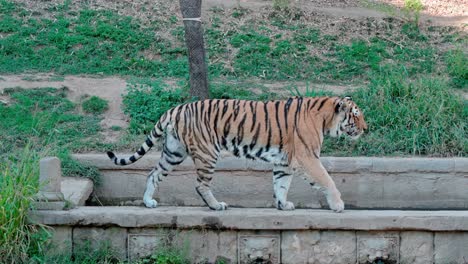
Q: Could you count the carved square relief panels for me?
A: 3